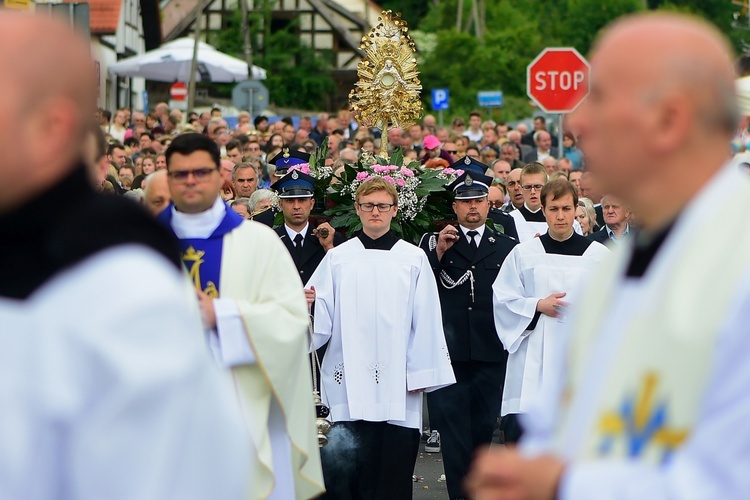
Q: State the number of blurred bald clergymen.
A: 2